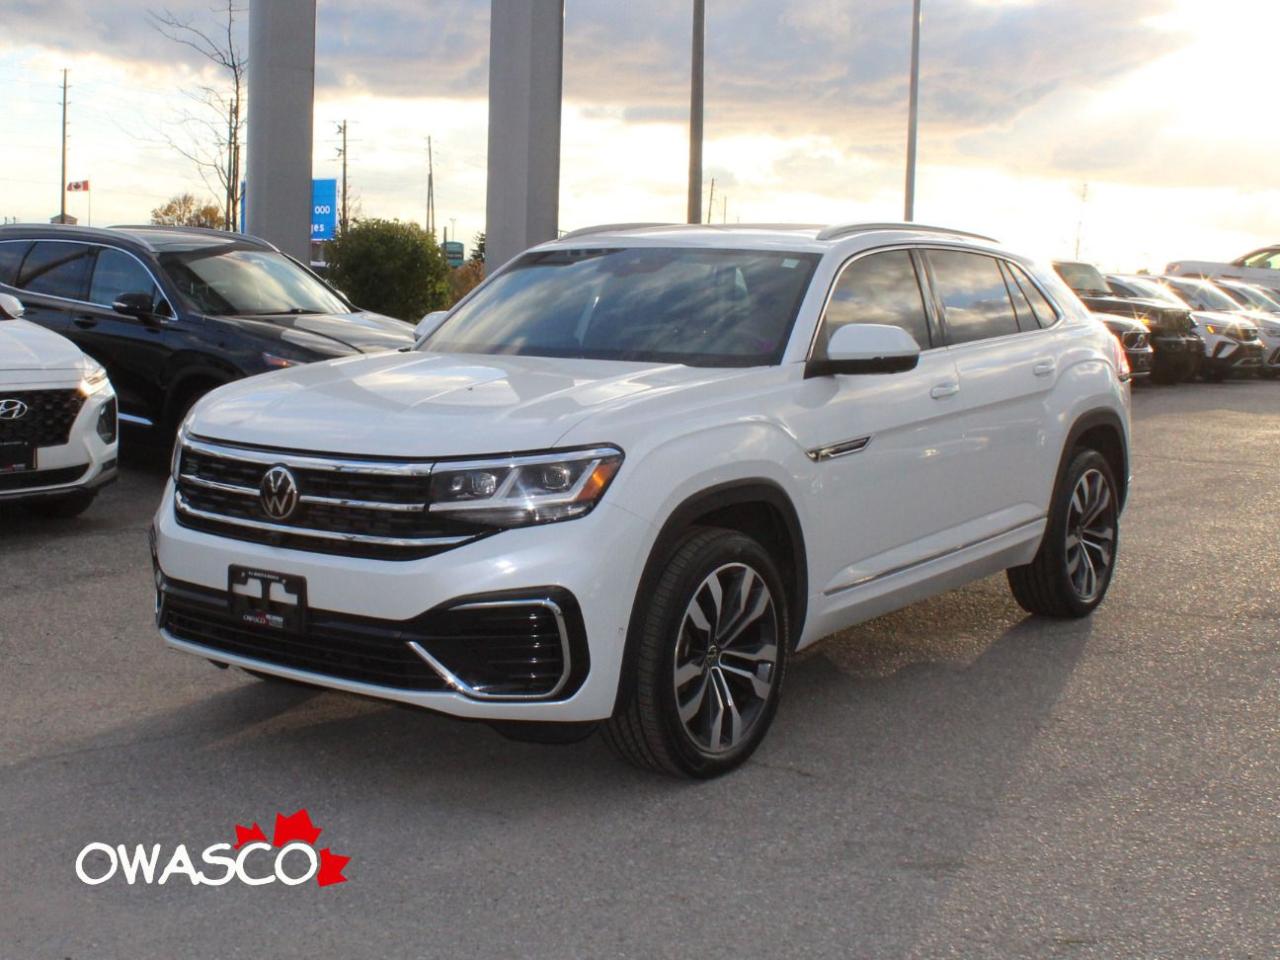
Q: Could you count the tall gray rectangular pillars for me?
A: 2